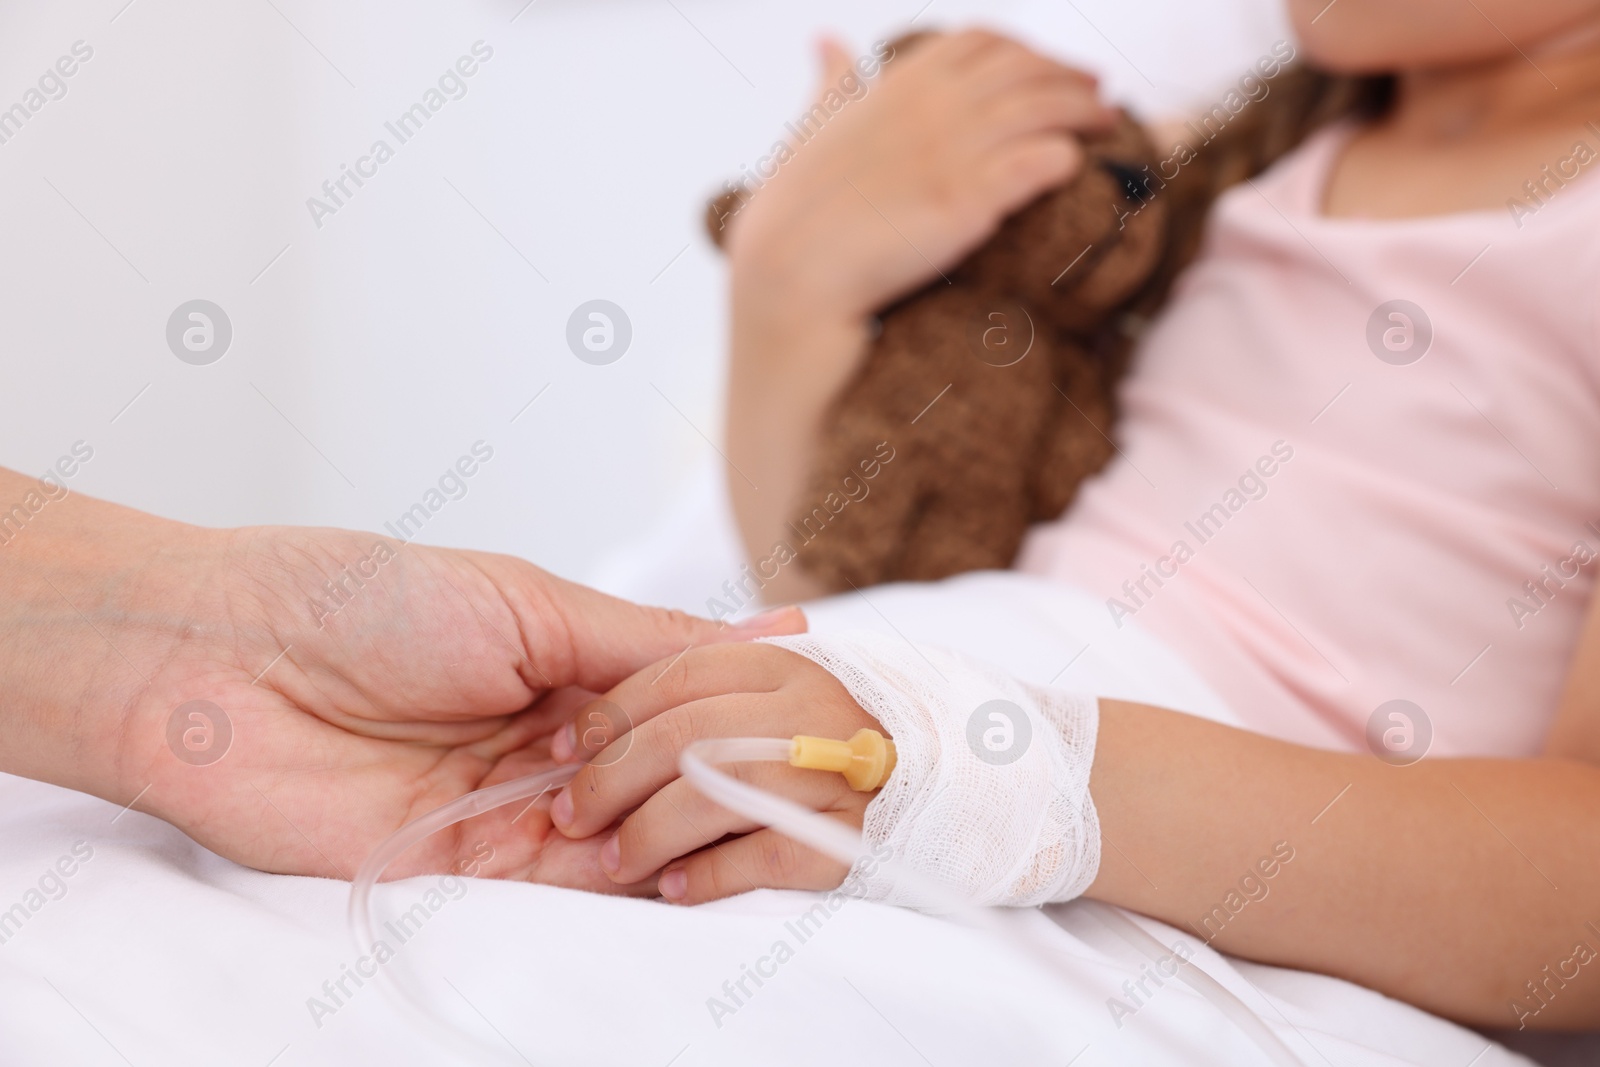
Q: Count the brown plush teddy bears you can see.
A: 1